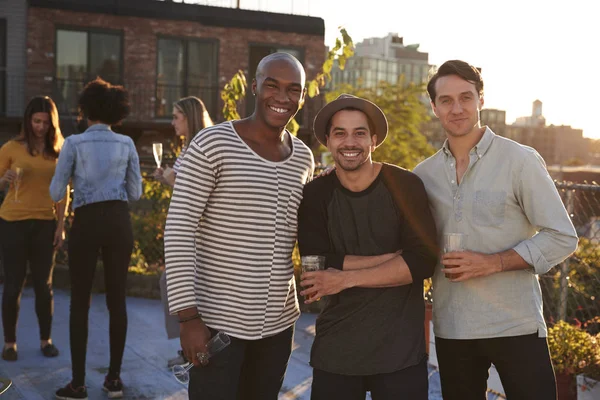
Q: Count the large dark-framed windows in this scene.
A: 3